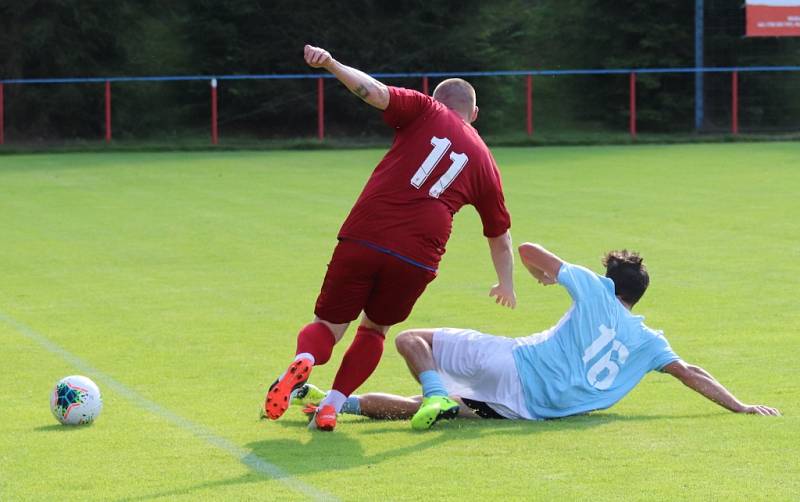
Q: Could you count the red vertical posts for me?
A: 8